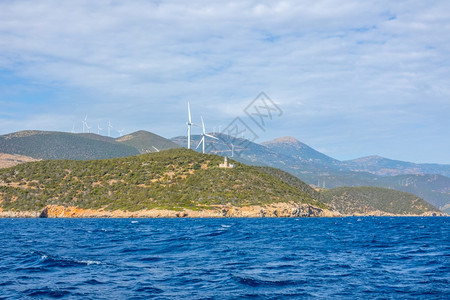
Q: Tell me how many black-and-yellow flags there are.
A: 0